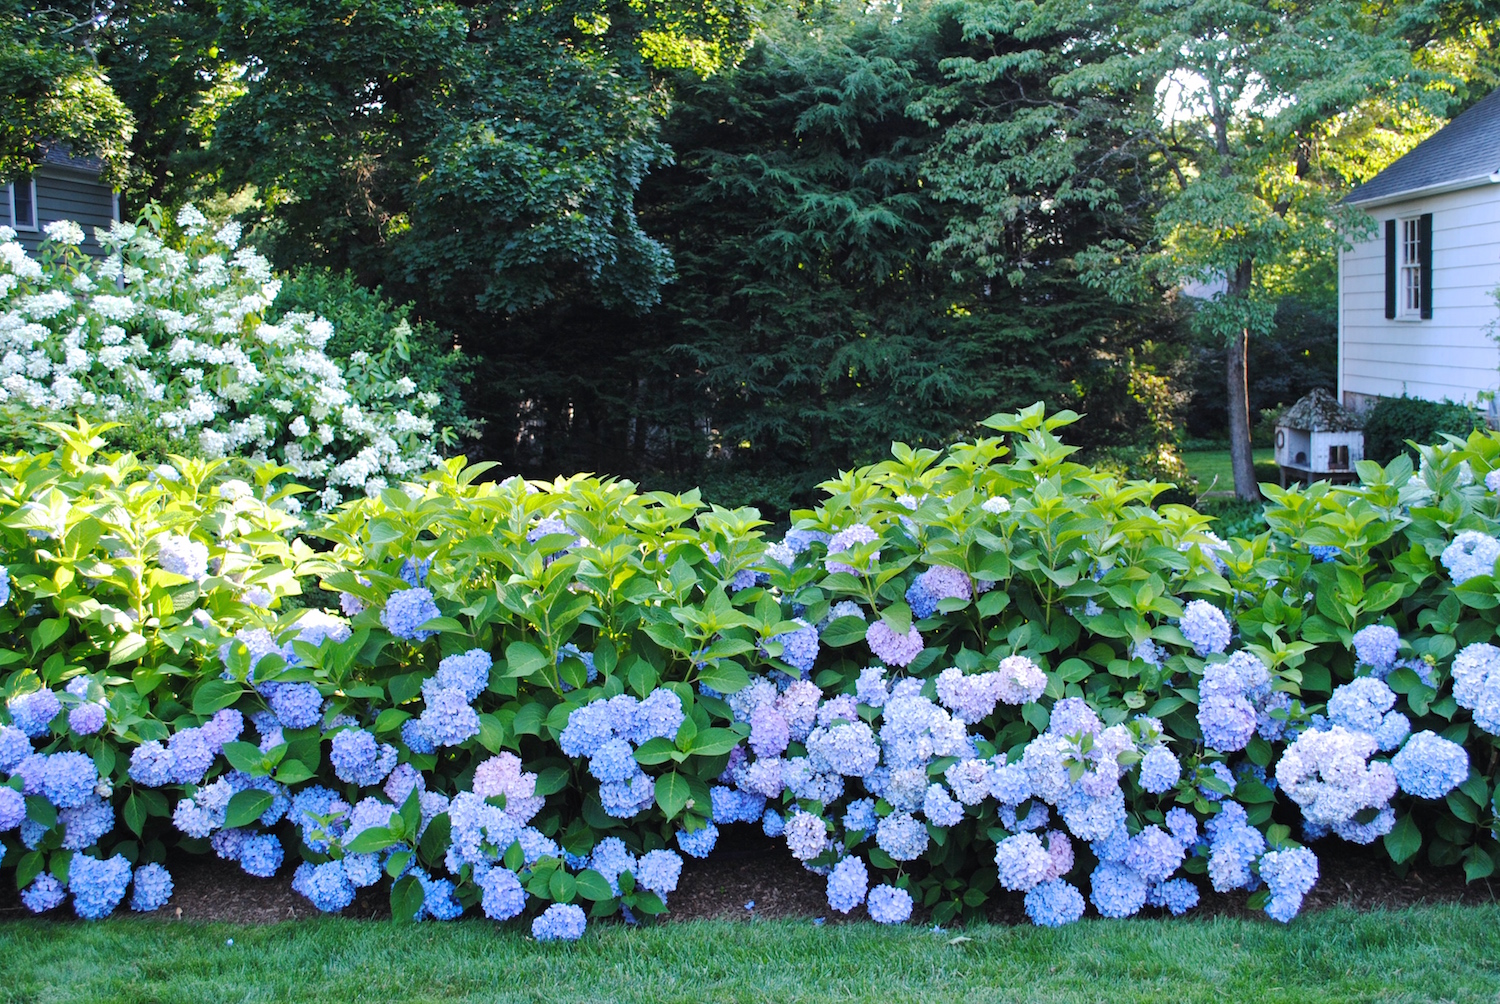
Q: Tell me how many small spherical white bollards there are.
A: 0